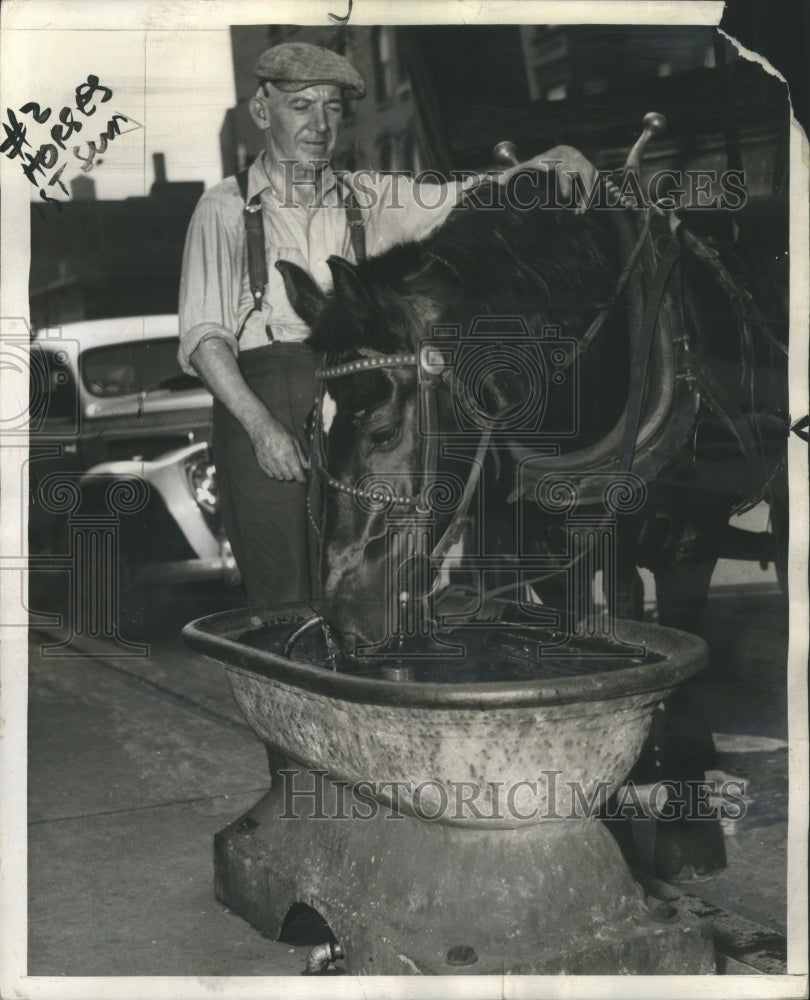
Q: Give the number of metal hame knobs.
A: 2